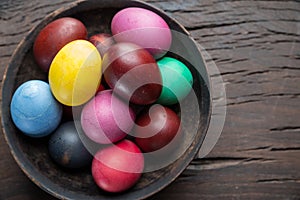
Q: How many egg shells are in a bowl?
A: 11